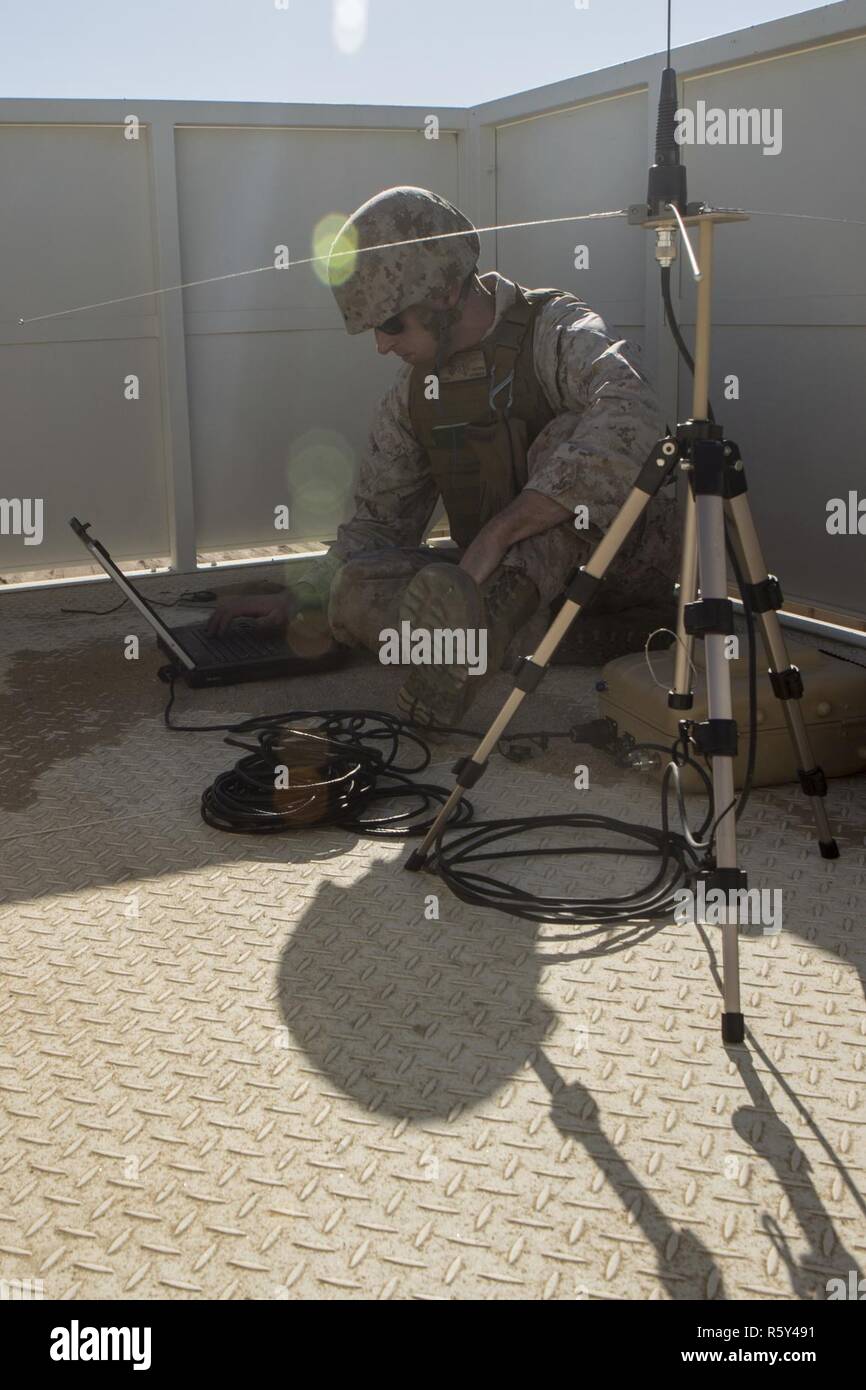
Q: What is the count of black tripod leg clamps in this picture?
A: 9